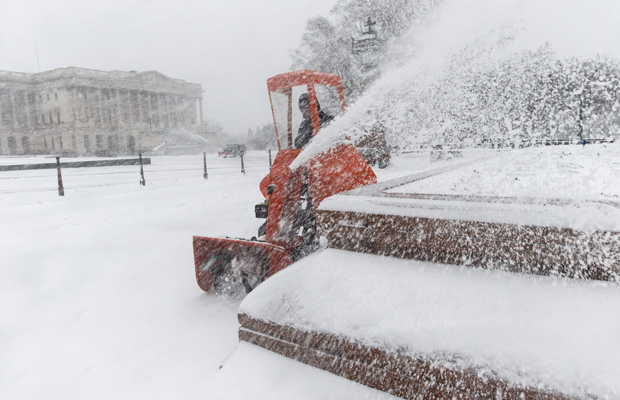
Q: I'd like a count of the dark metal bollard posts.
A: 5